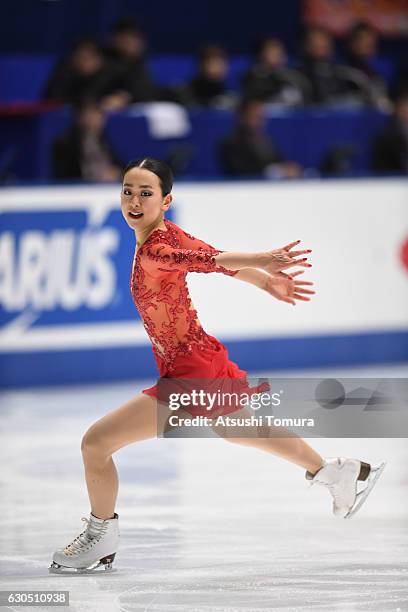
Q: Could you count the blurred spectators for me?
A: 9